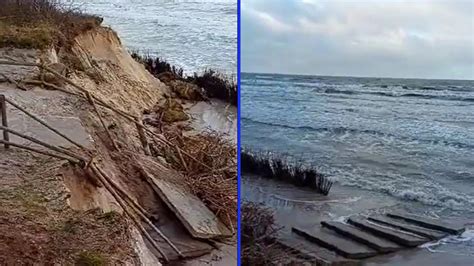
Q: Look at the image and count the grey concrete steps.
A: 5